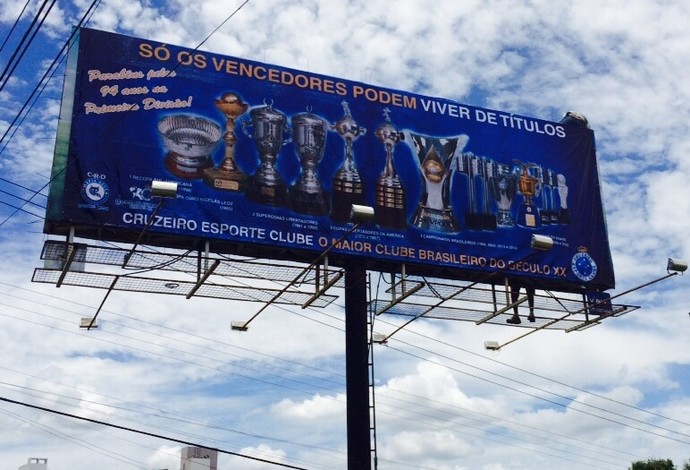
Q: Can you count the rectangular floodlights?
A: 8